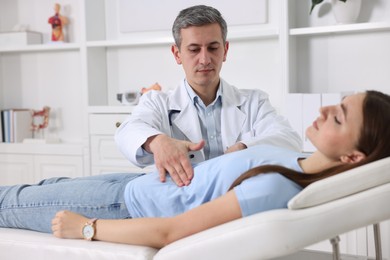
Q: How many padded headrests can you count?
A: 1